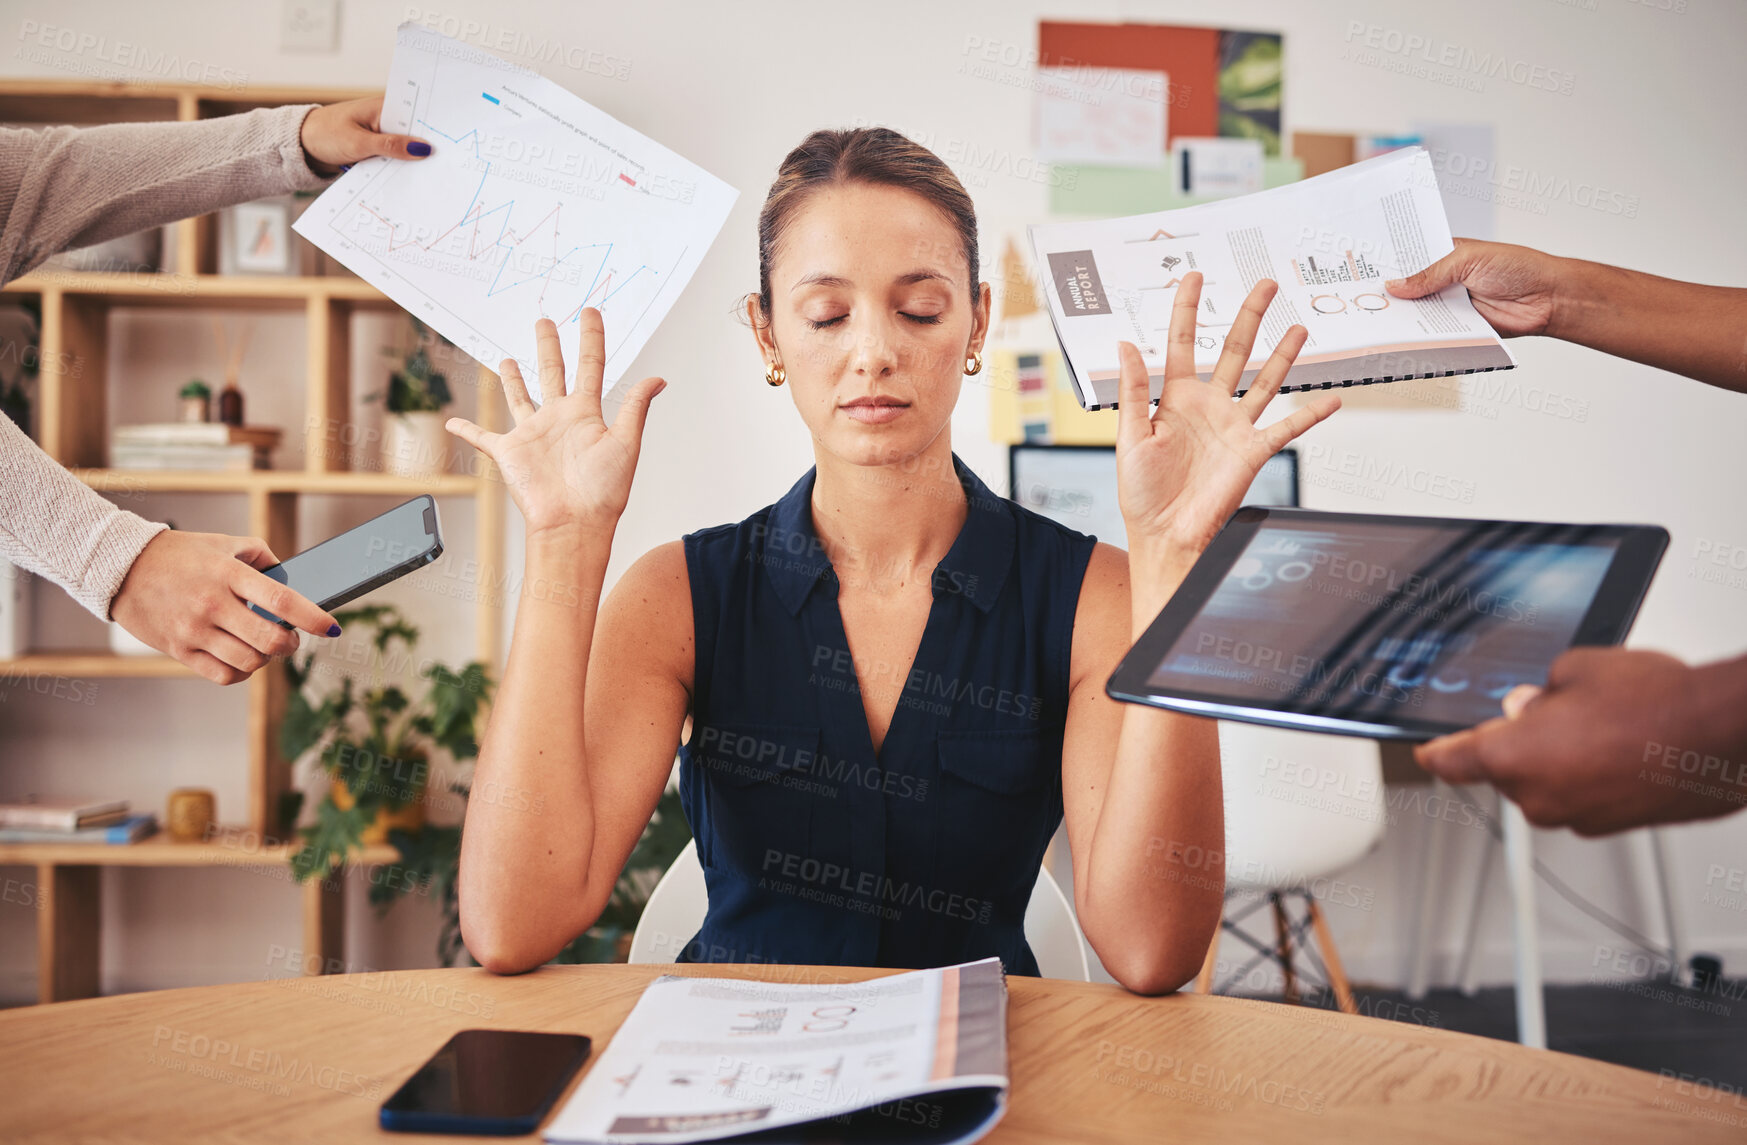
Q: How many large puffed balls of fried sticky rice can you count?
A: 0